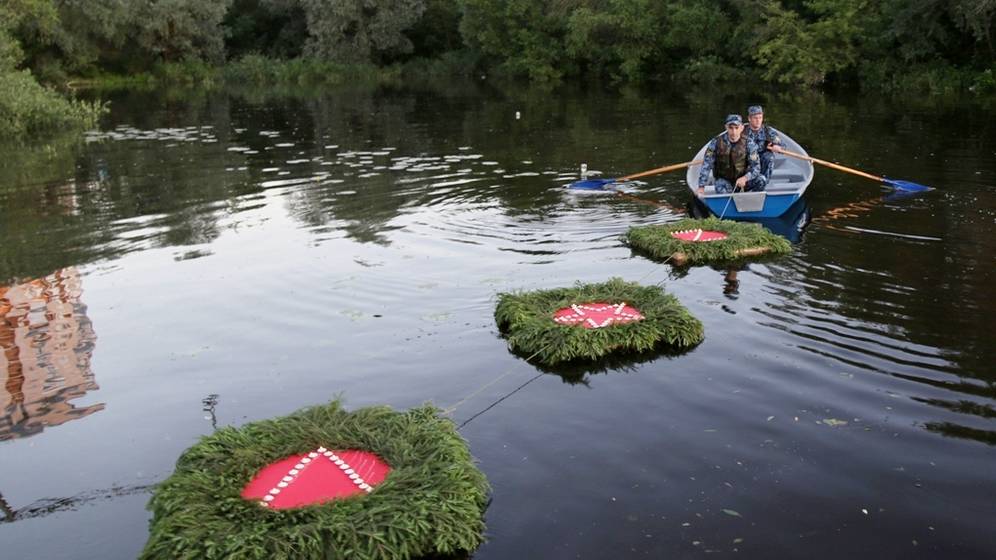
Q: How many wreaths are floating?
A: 3